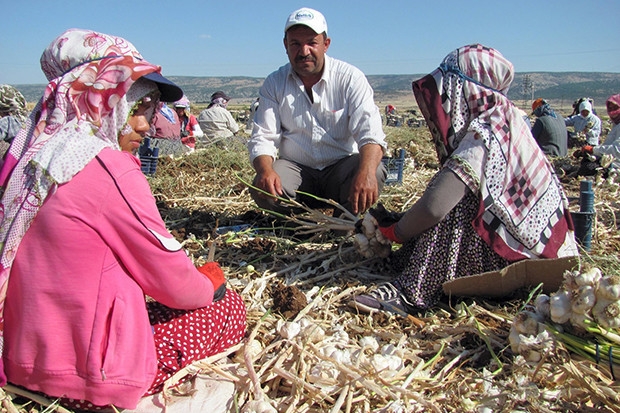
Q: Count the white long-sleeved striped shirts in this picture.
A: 1